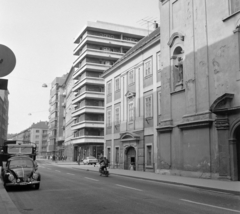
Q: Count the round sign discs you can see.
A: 1